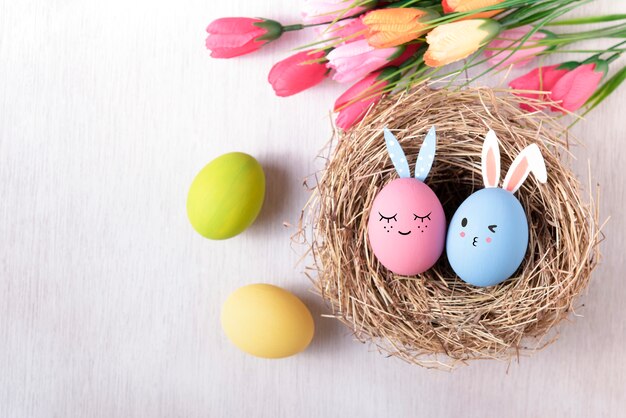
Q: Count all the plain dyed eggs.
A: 2